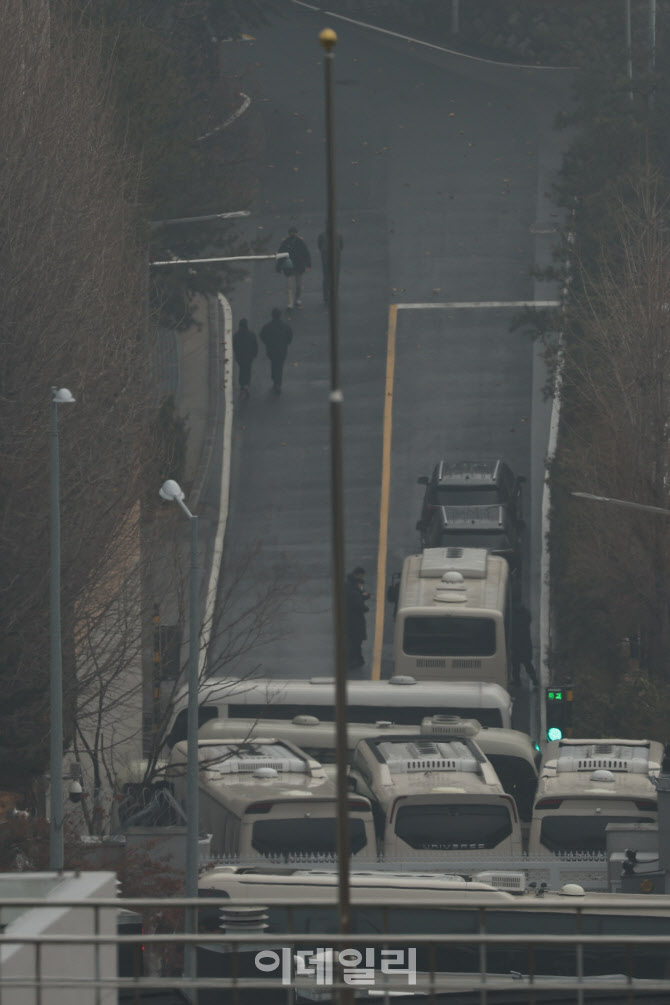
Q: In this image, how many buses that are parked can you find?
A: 7